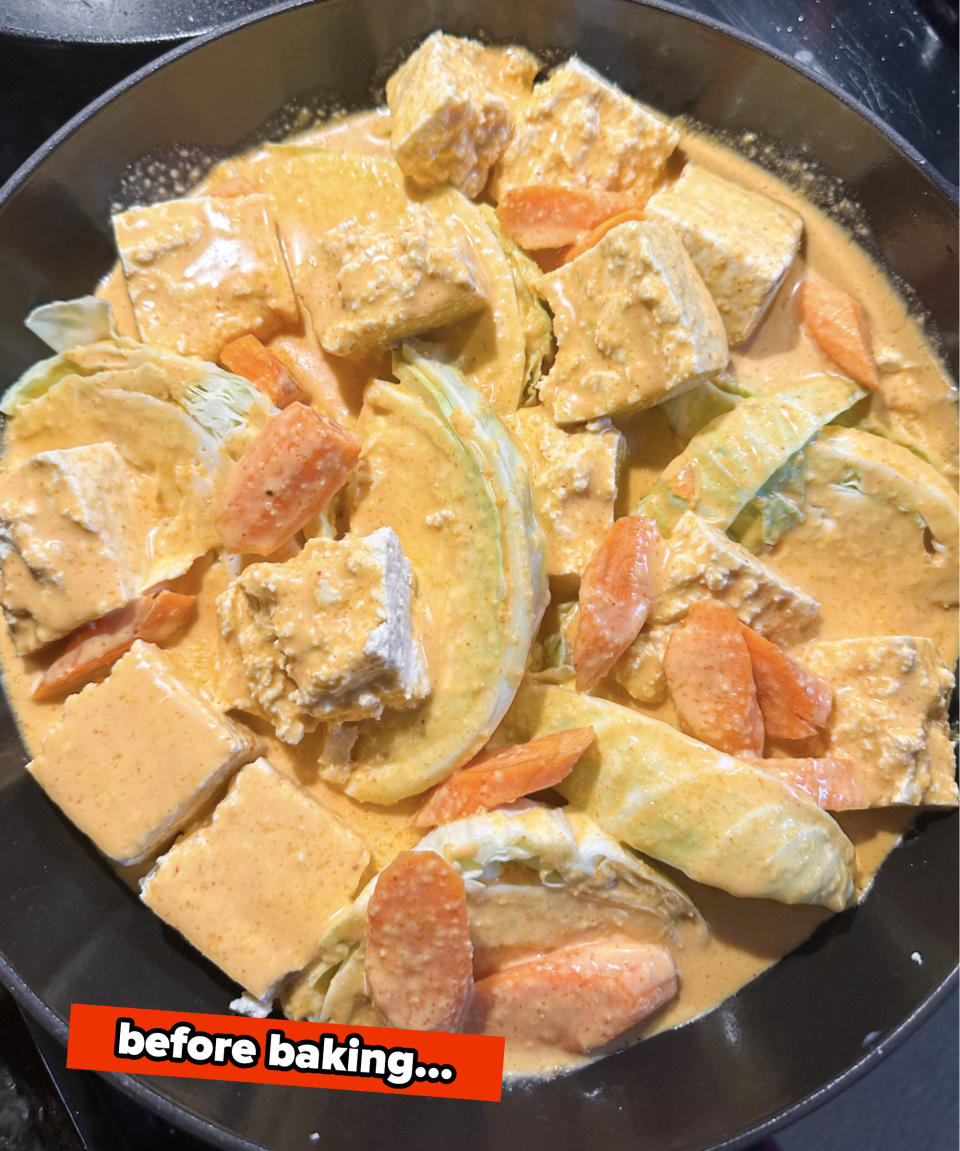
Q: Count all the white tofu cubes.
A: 13